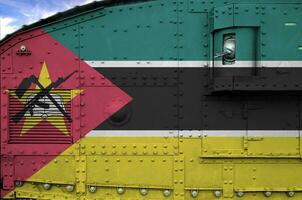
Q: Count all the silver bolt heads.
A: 12